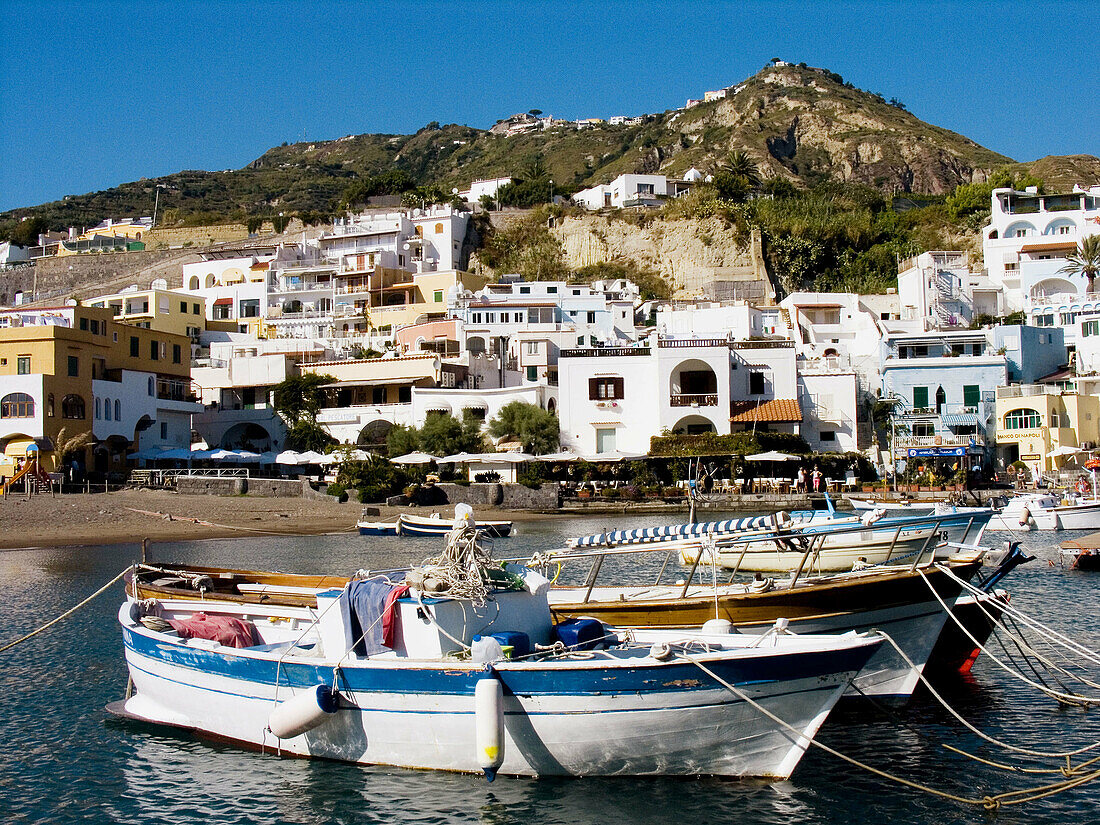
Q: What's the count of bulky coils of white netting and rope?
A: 1